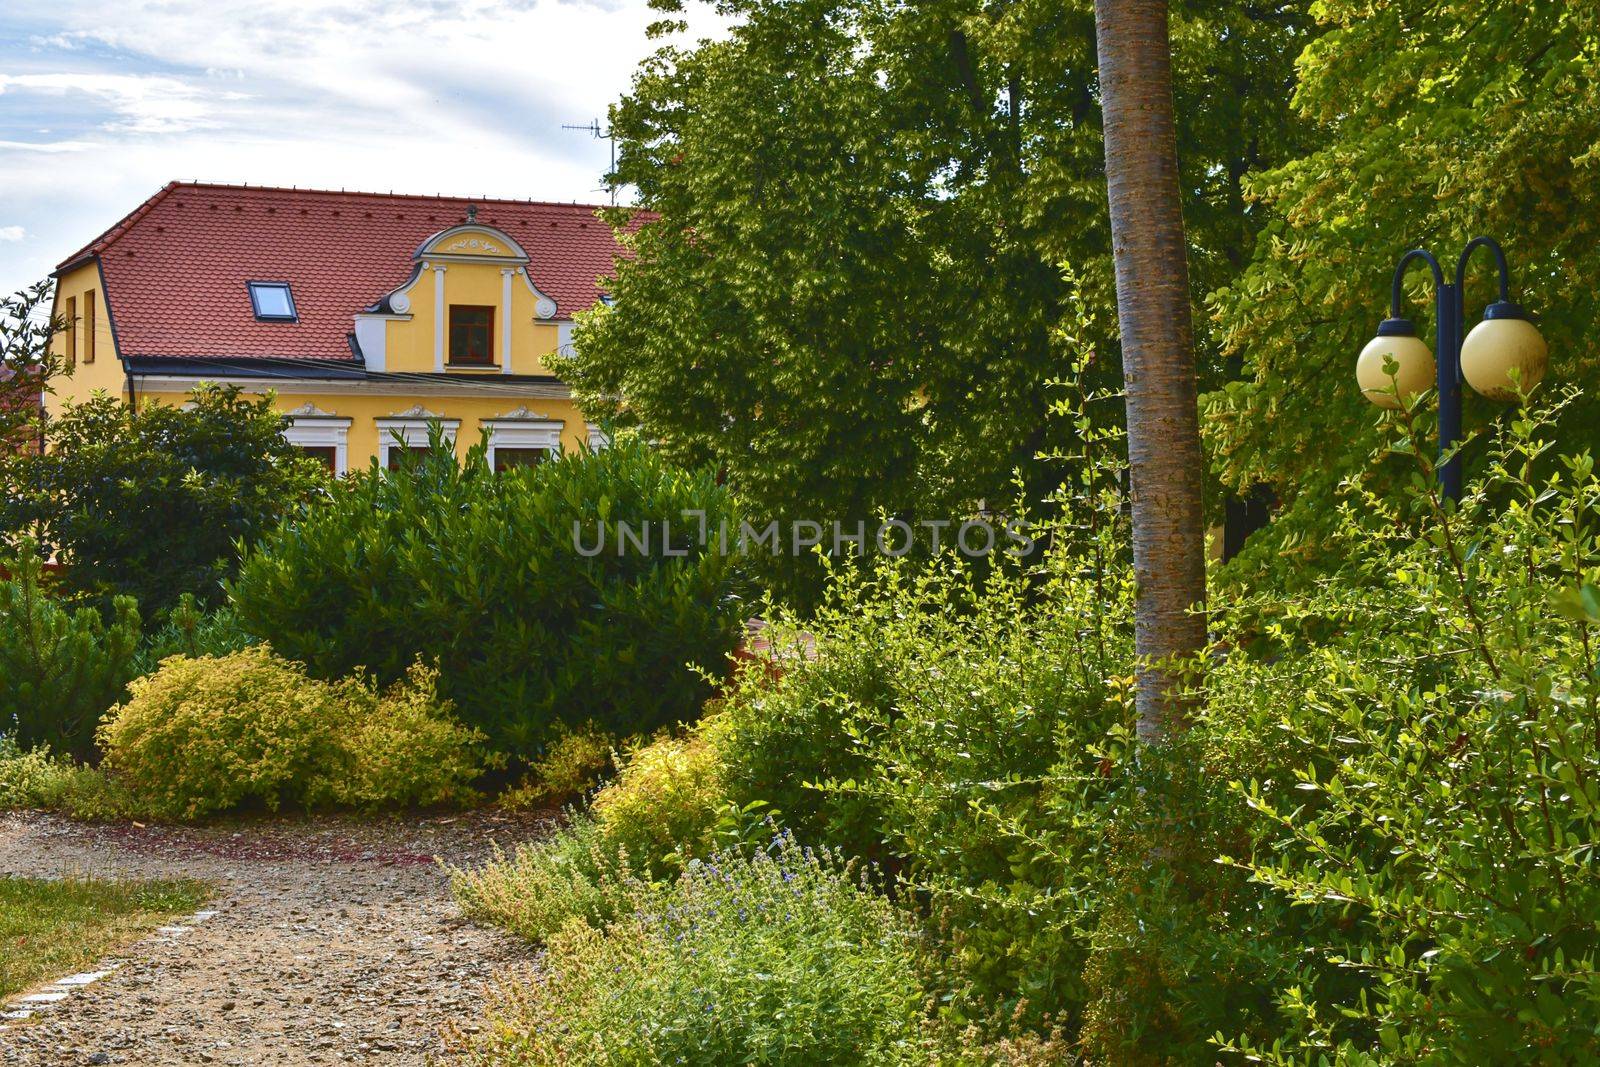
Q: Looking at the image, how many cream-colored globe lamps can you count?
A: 2